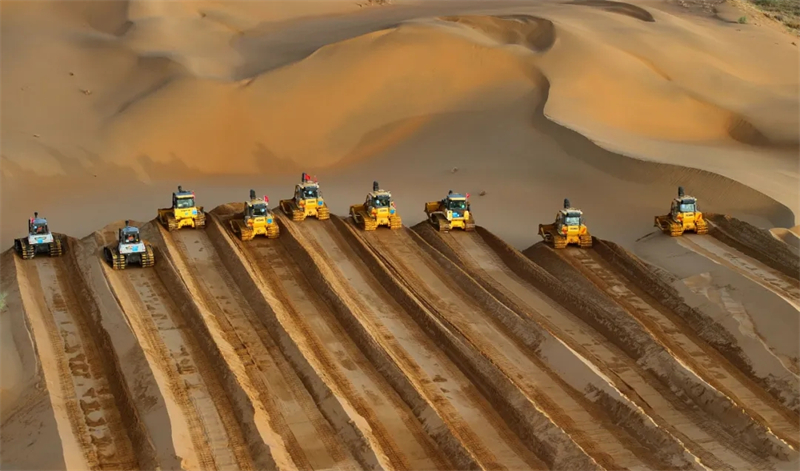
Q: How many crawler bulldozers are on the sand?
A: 9